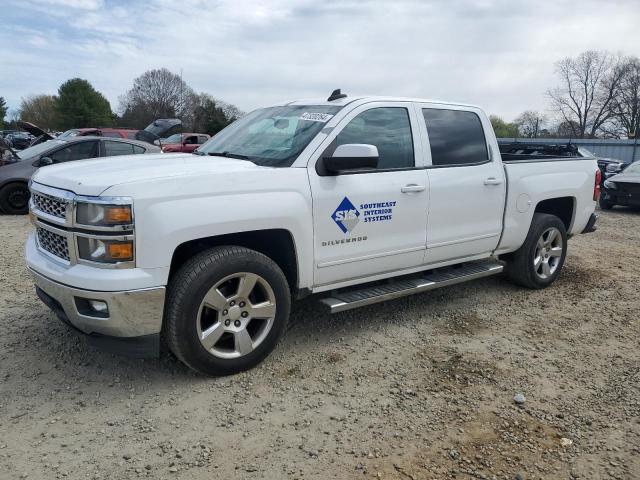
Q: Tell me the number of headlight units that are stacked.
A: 2